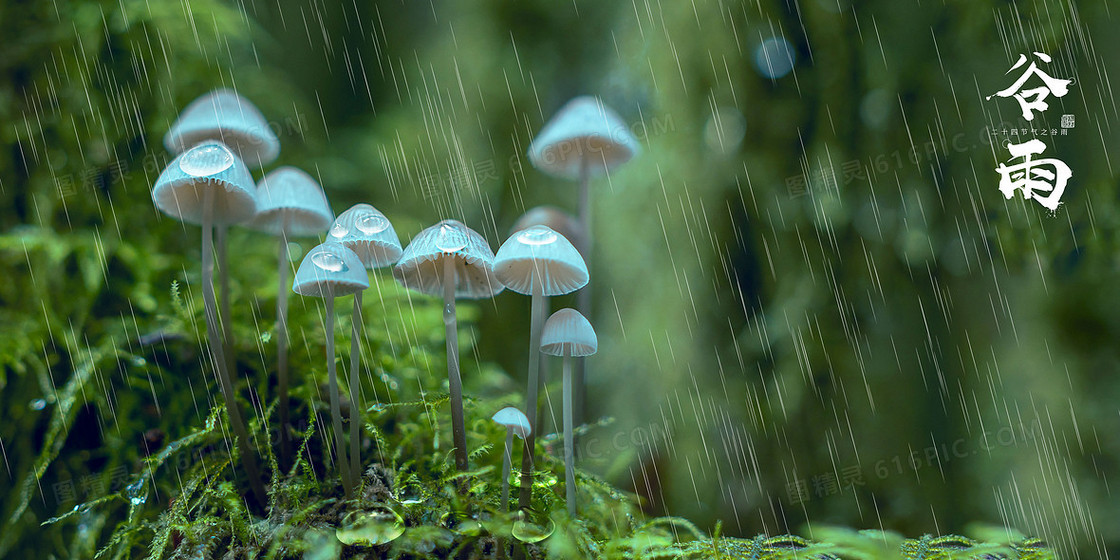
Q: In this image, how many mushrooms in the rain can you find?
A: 11